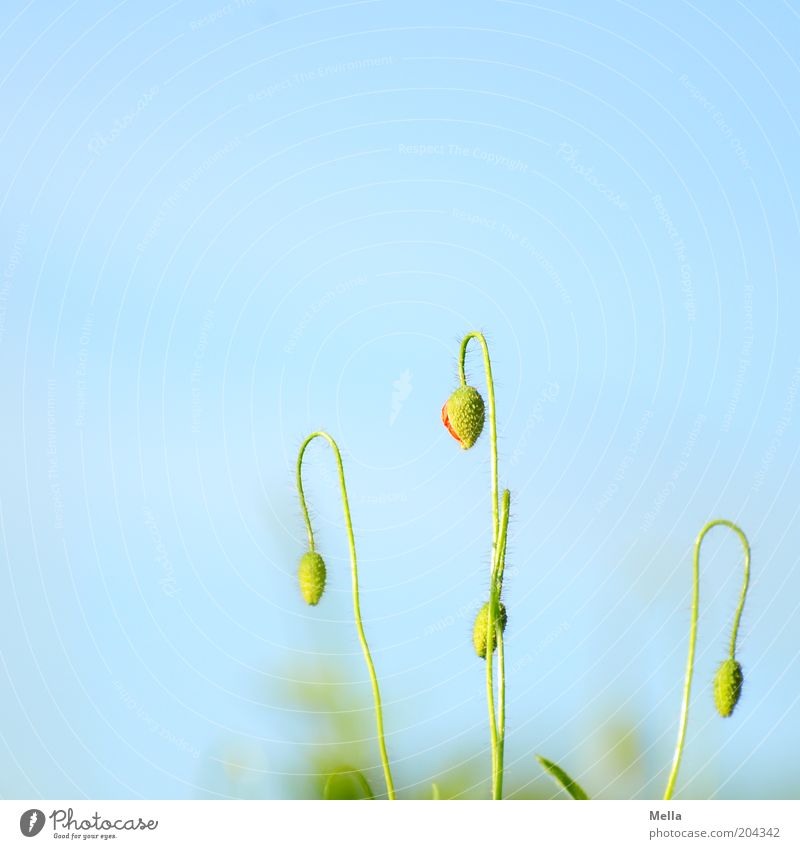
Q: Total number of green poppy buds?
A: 4